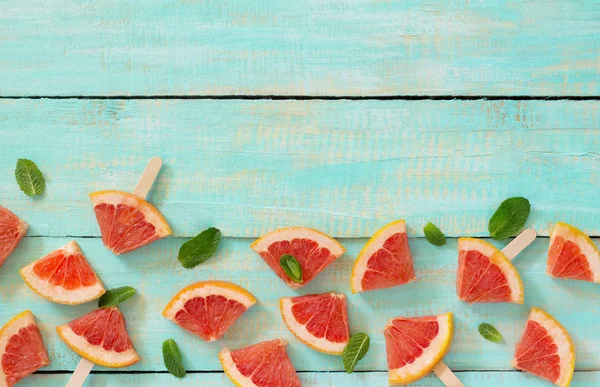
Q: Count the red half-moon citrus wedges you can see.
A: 14